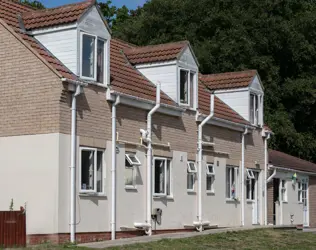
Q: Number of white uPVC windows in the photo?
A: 12